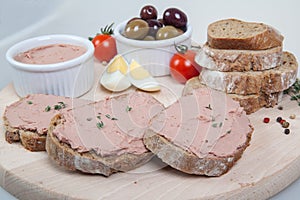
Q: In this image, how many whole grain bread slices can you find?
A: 7